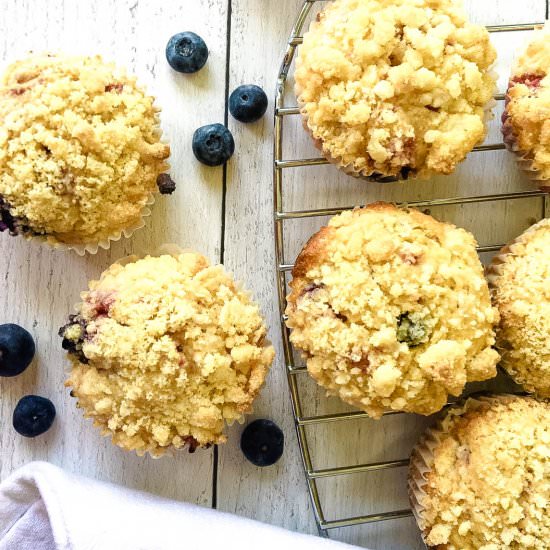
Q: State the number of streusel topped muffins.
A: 7